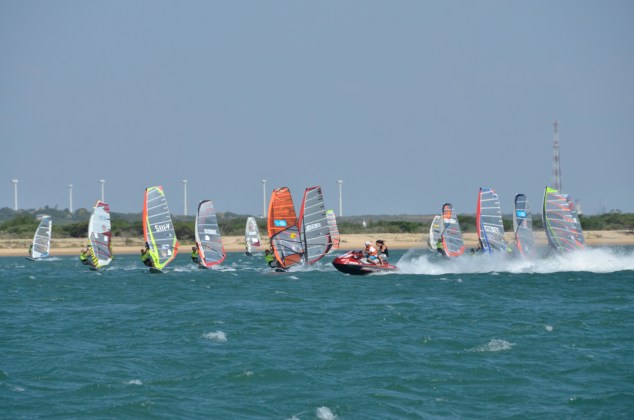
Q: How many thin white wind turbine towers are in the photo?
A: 6